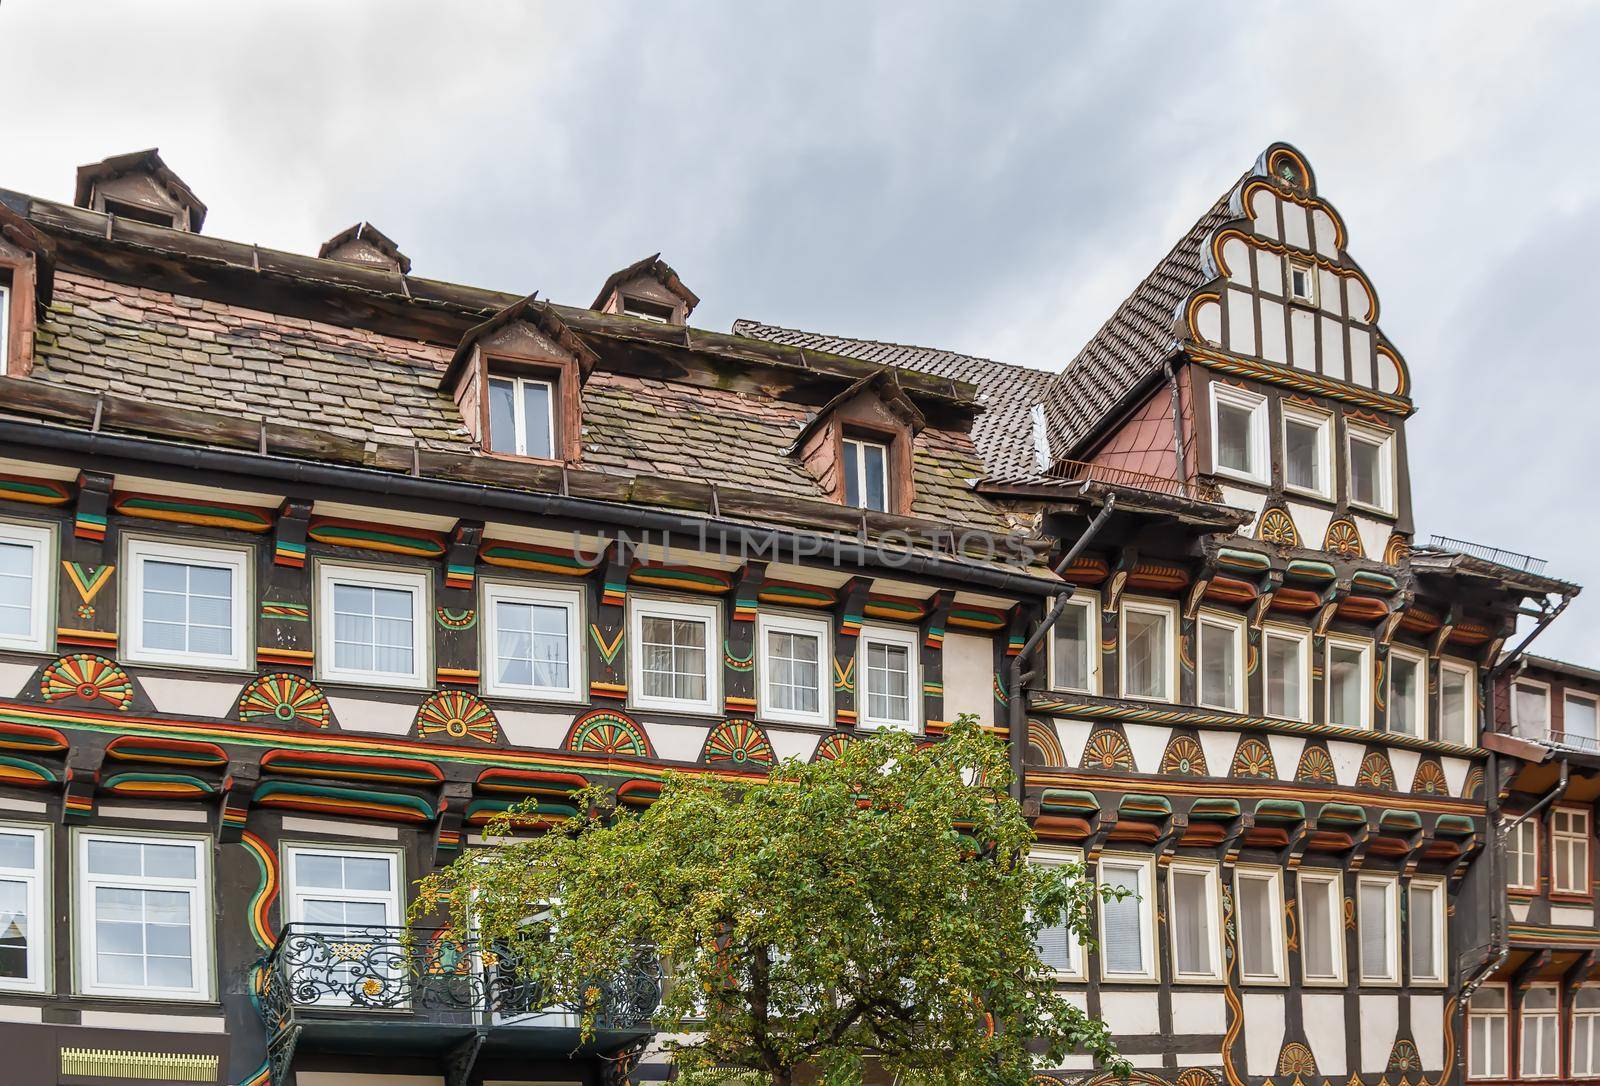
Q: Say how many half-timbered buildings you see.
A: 3